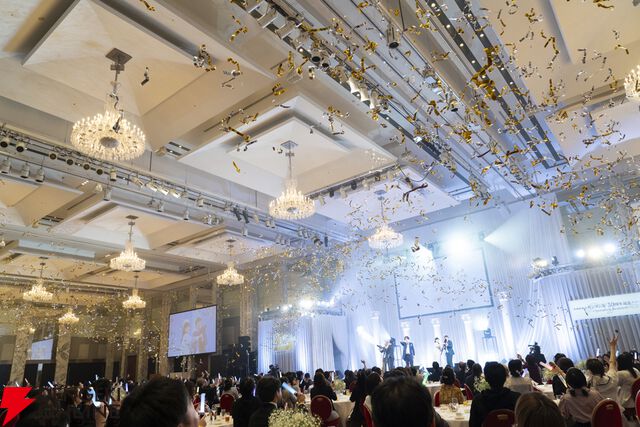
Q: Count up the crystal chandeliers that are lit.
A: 9